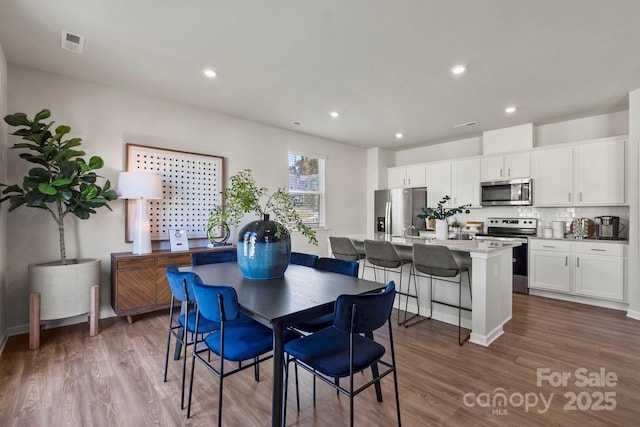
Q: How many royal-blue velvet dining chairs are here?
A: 6